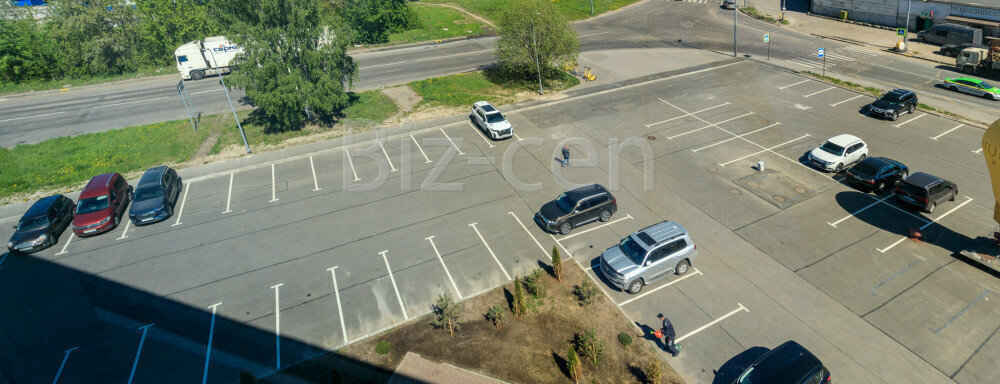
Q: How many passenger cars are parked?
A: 11